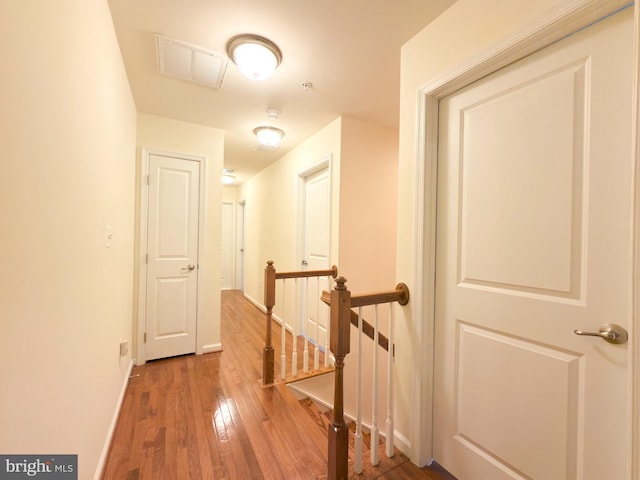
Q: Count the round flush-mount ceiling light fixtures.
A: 3